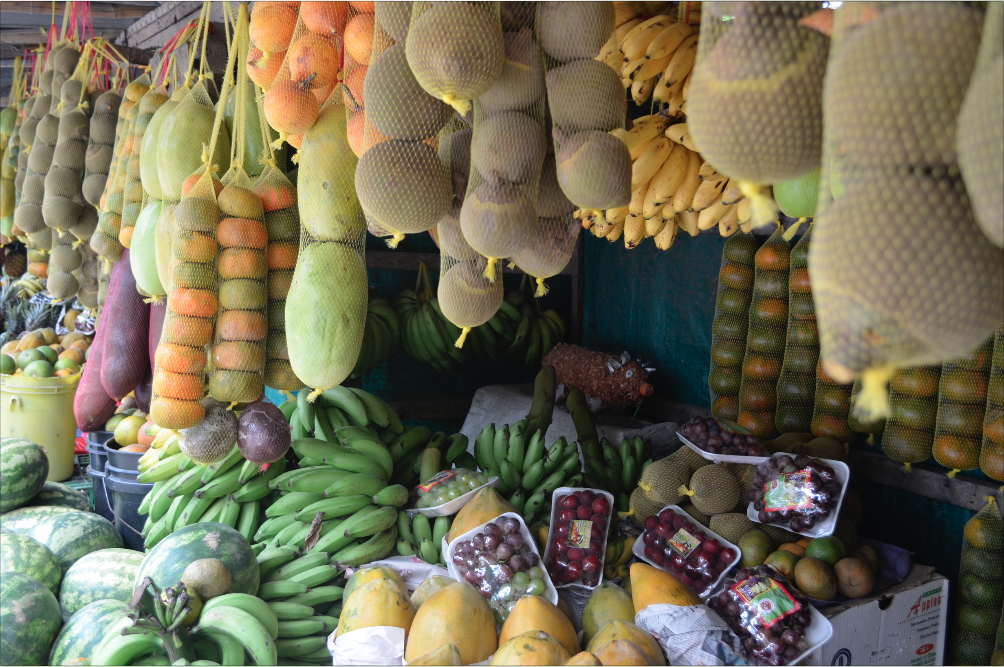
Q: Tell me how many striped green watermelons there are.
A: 9